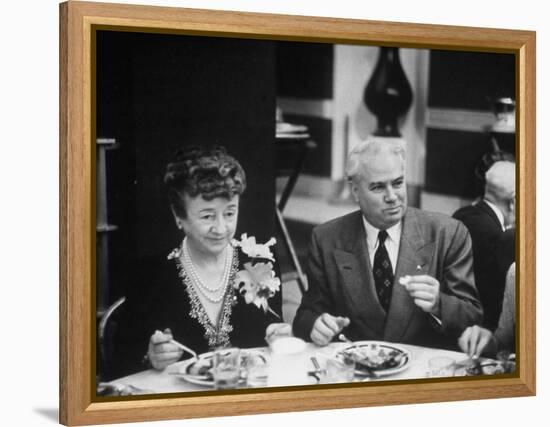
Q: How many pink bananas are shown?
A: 0